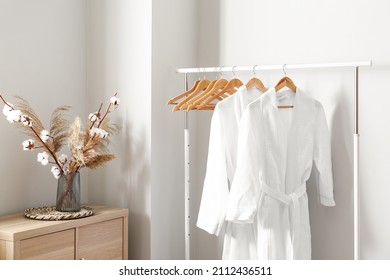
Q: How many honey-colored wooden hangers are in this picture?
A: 7